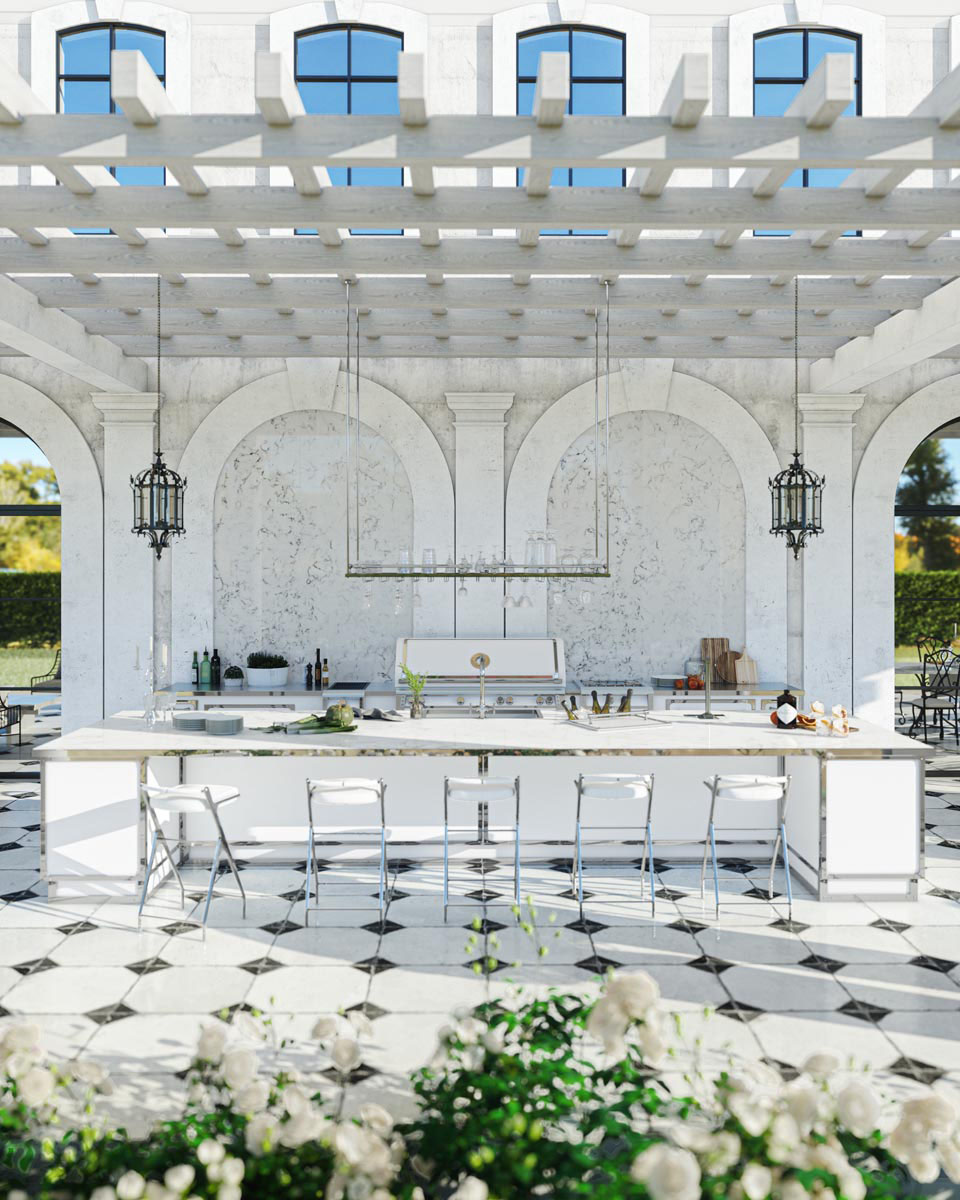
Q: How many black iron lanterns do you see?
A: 2